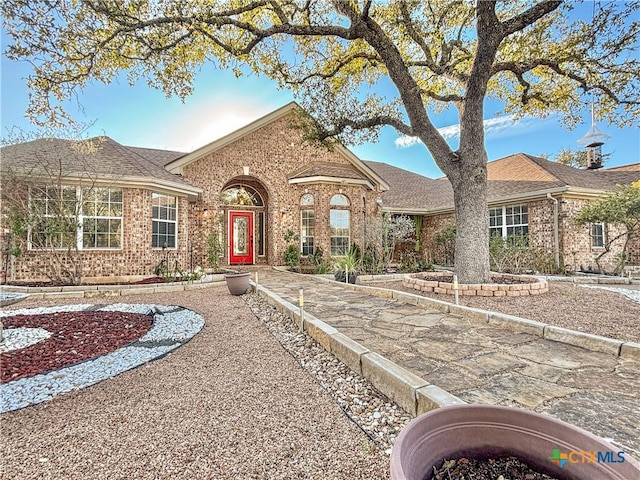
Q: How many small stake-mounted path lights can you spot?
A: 4